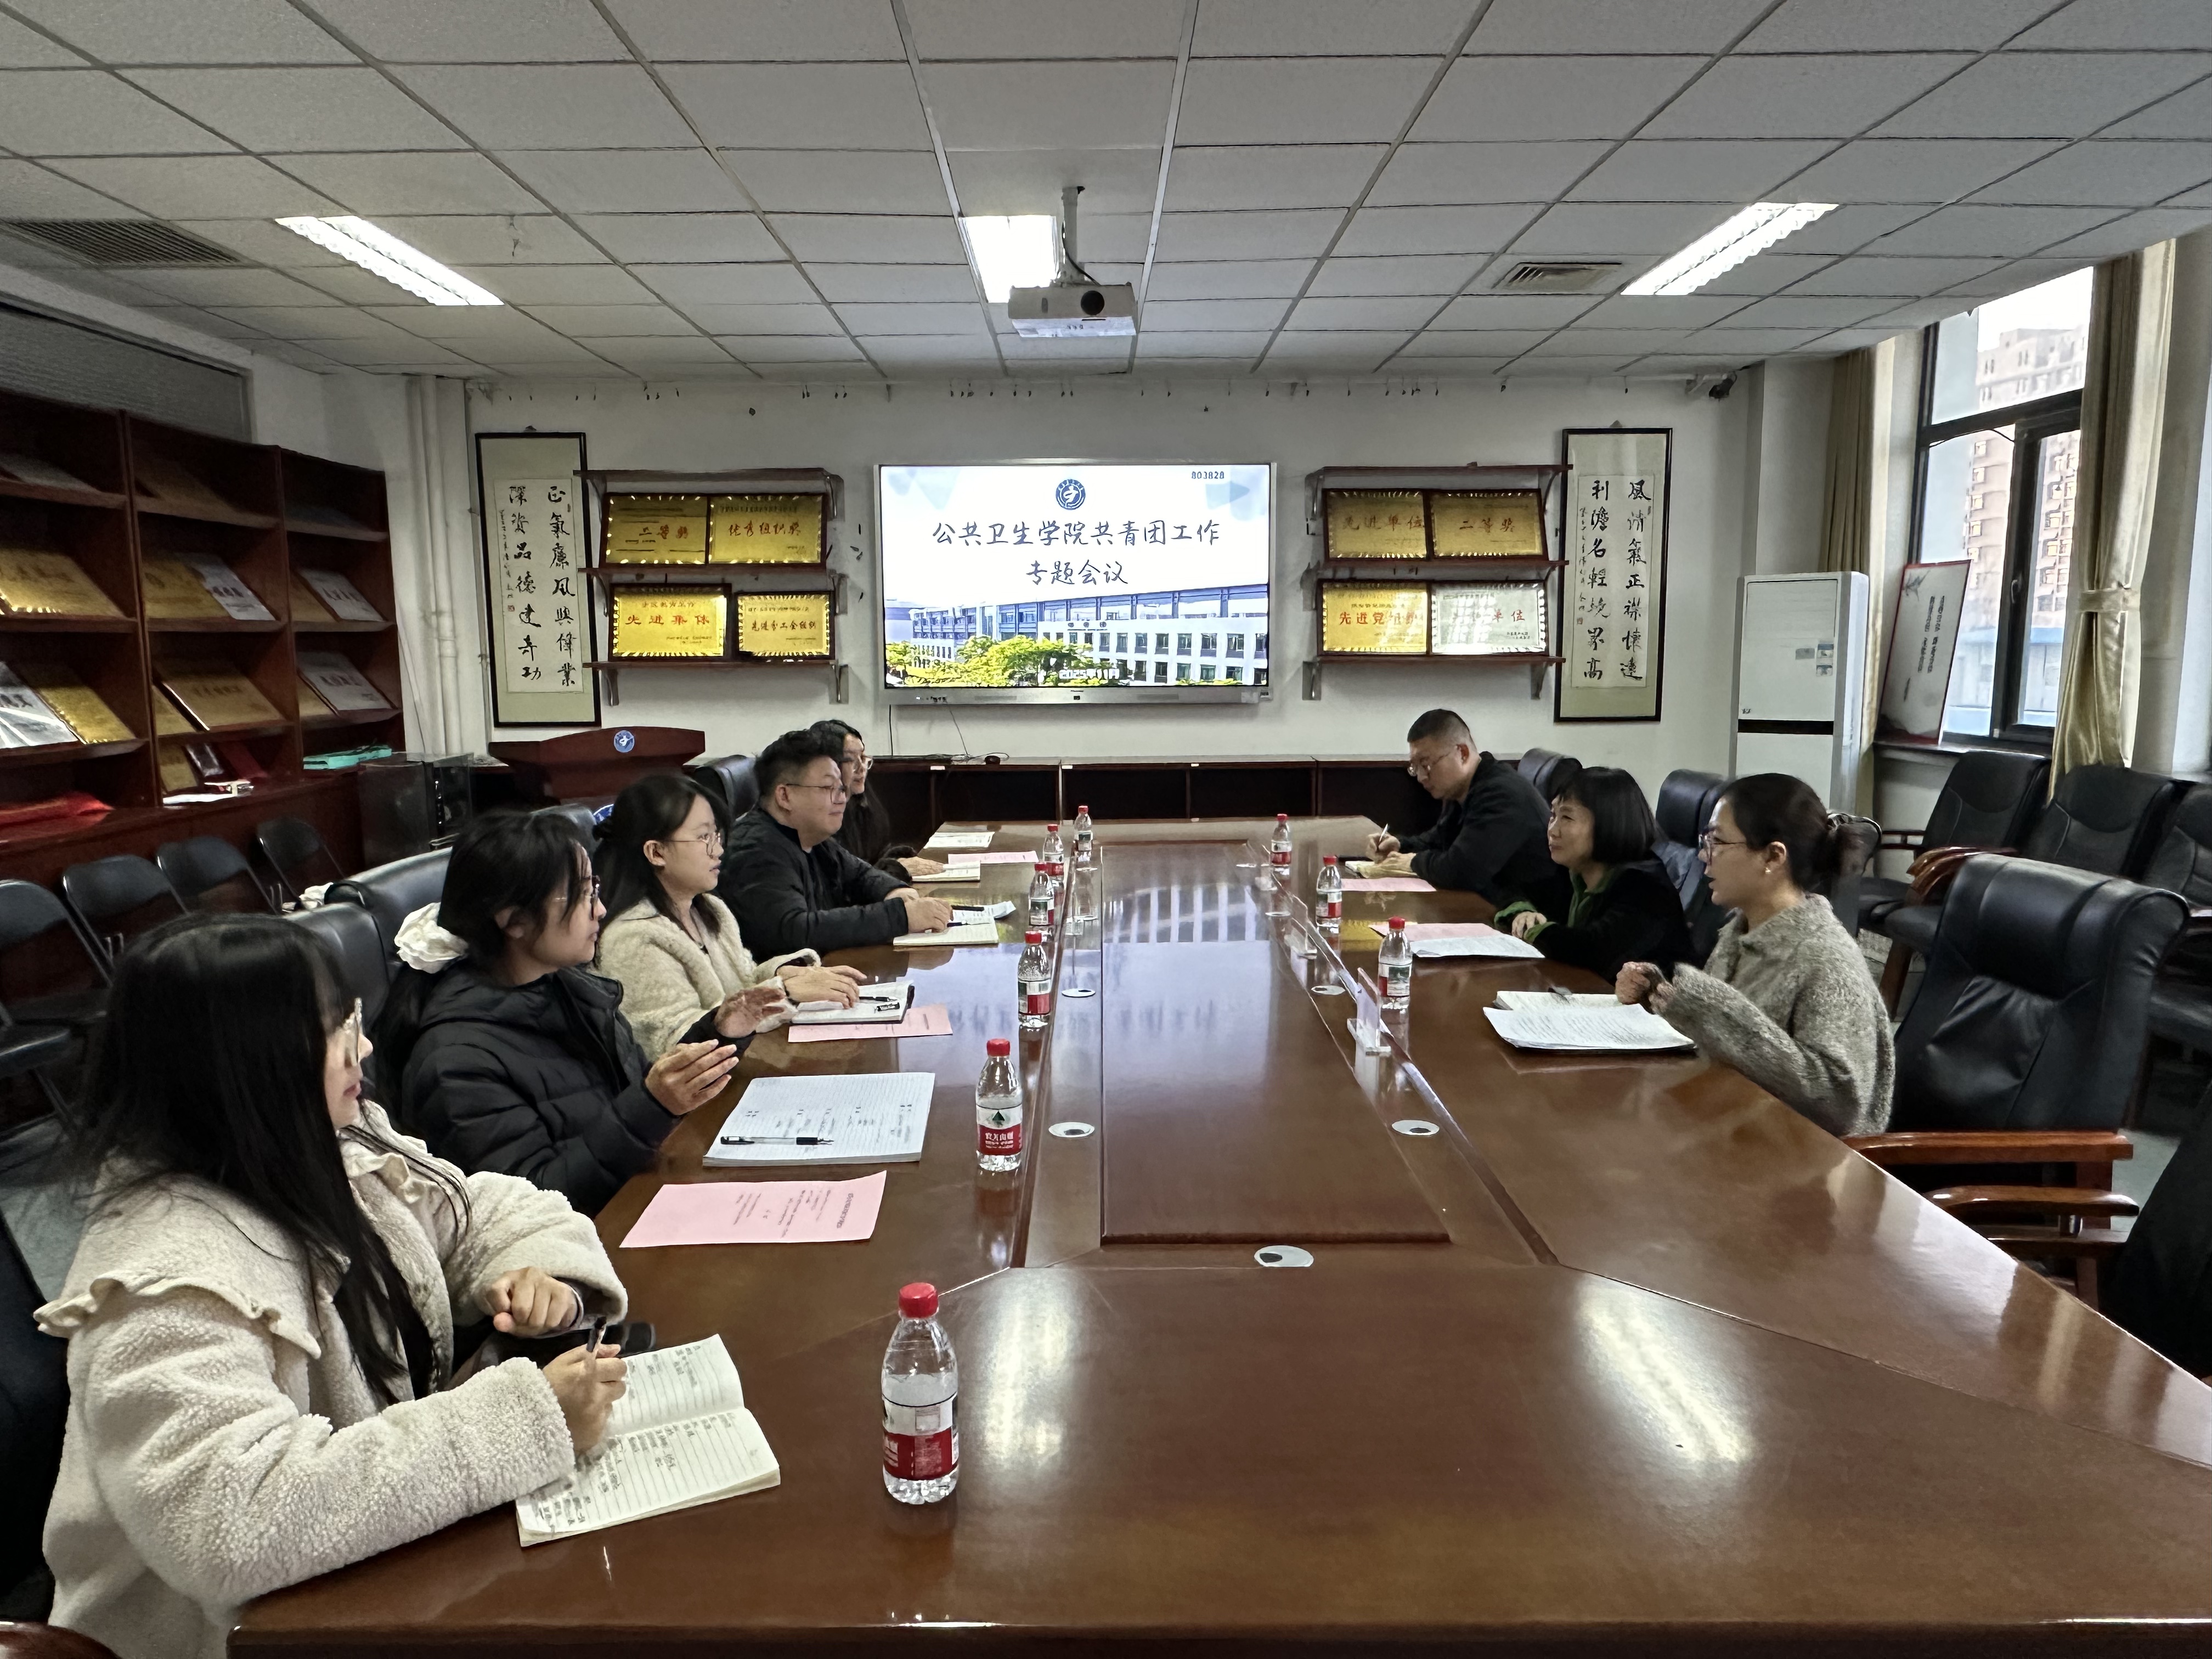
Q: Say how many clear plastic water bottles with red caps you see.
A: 9